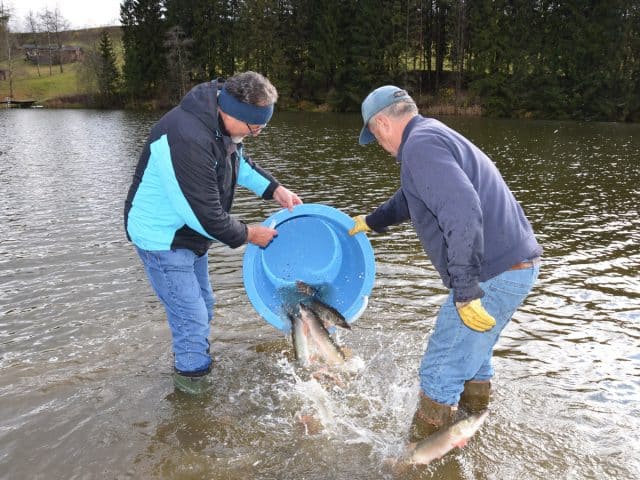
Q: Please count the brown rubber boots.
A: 2